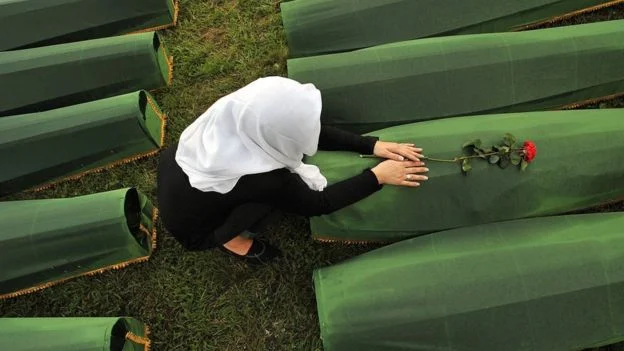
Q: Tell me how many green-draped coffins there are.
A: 9